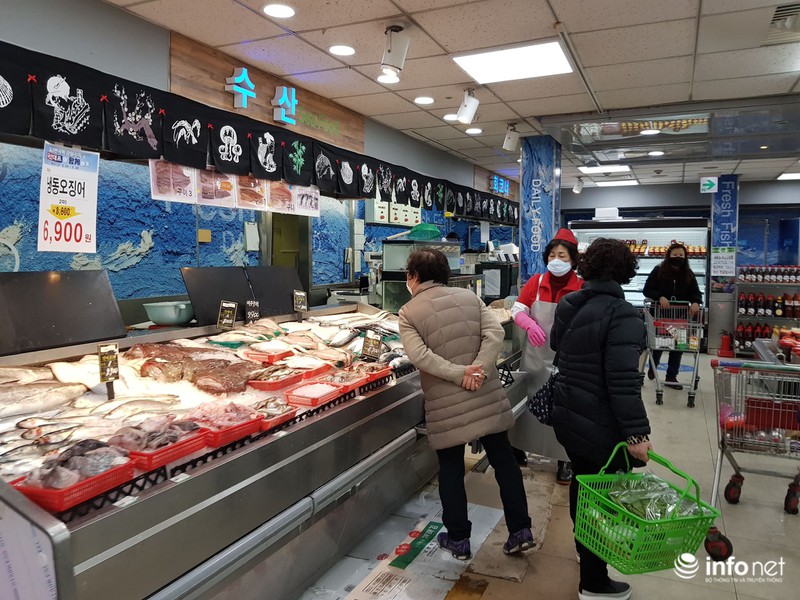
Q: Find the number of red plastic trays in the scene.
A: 10